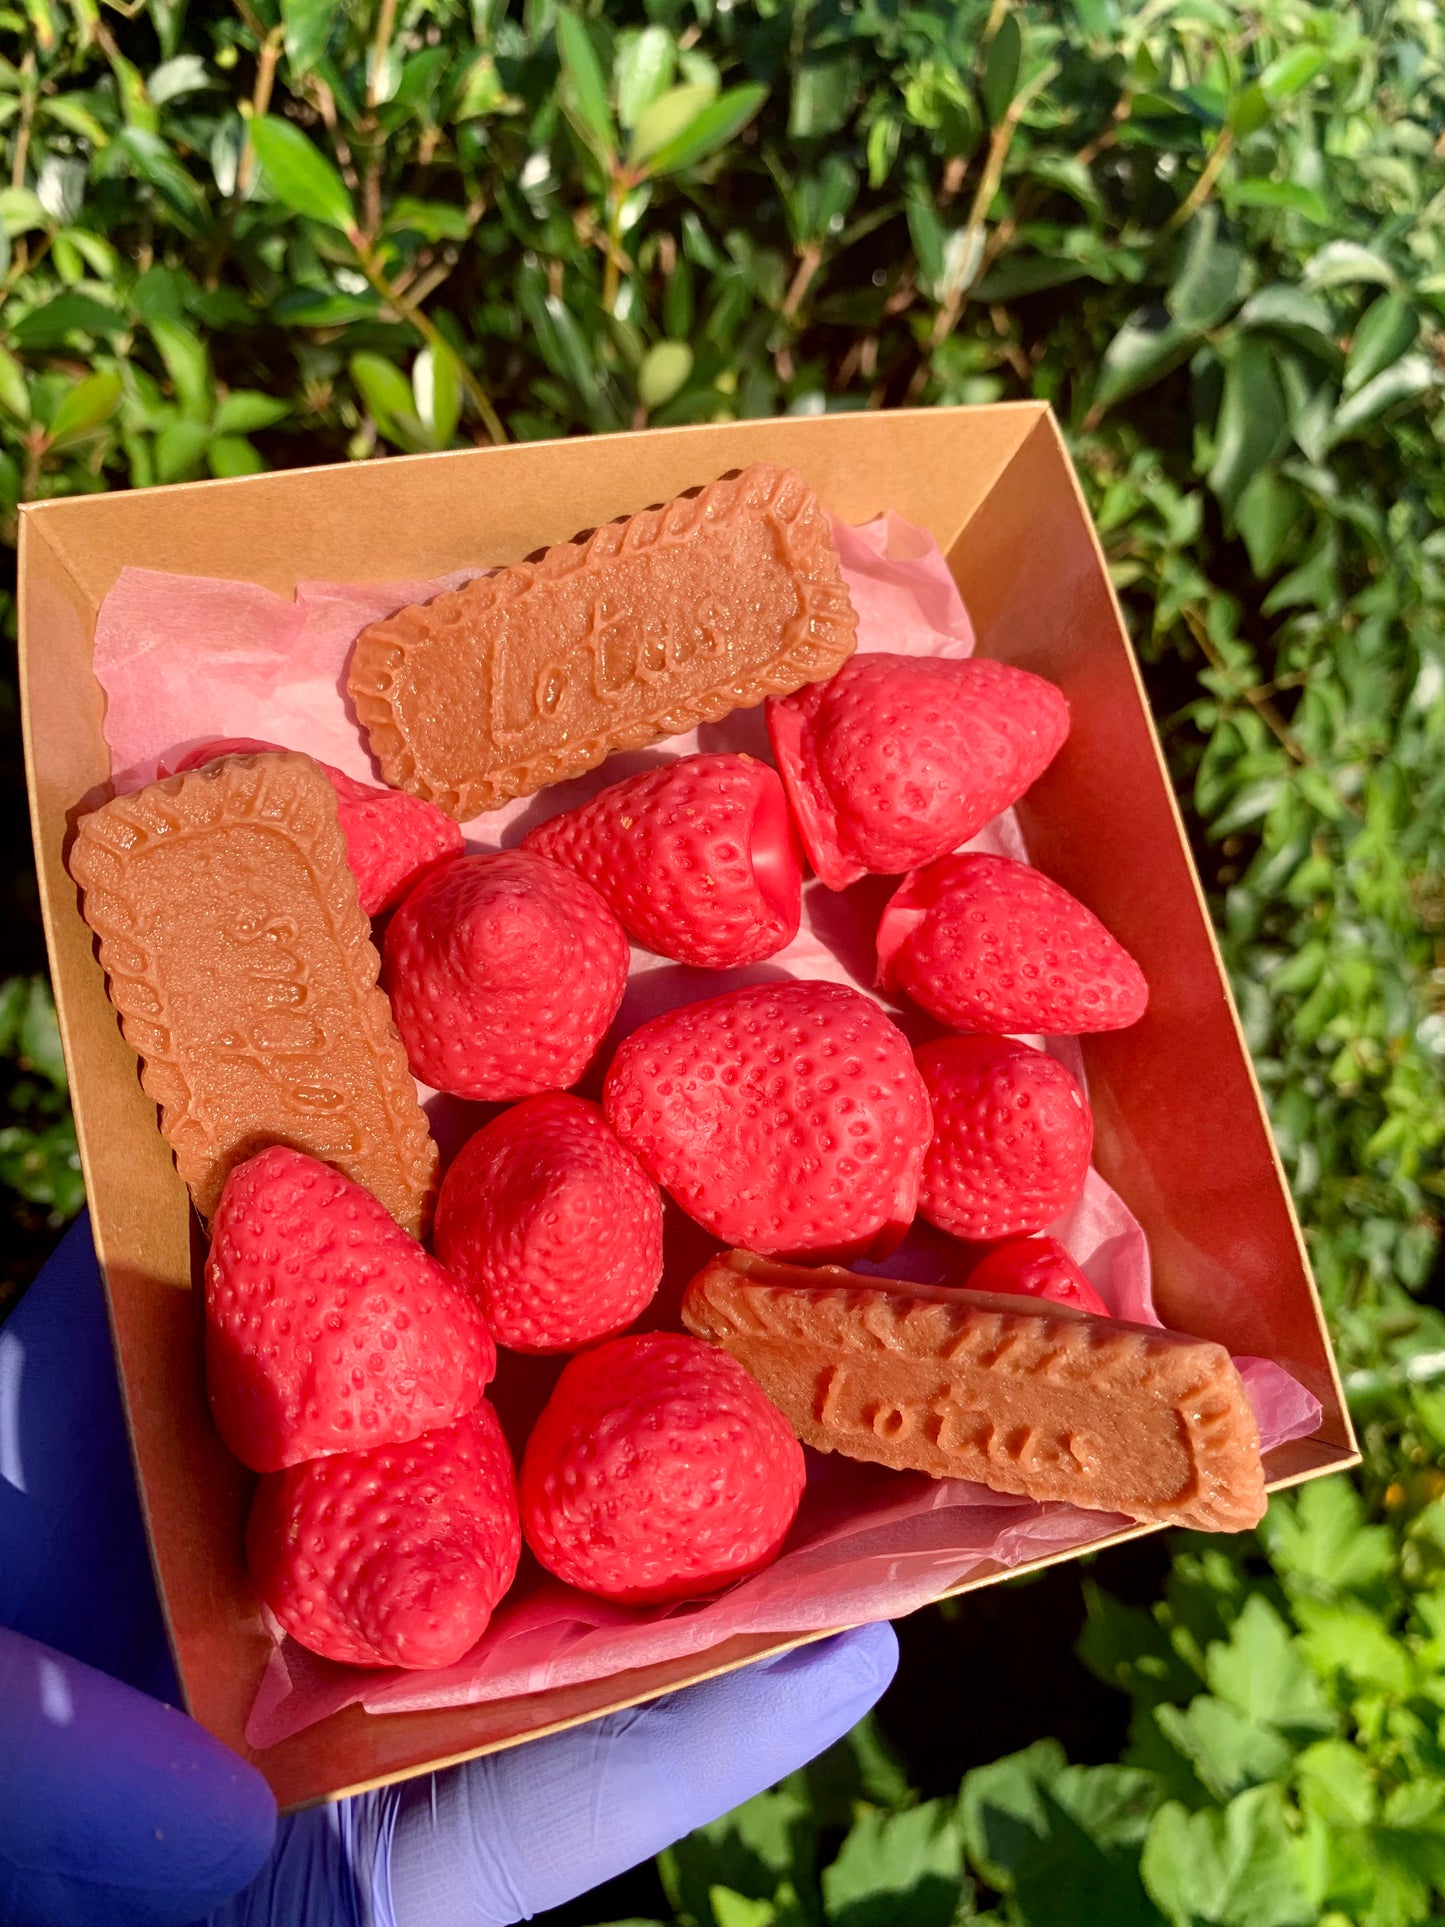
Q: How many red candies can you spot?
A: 12